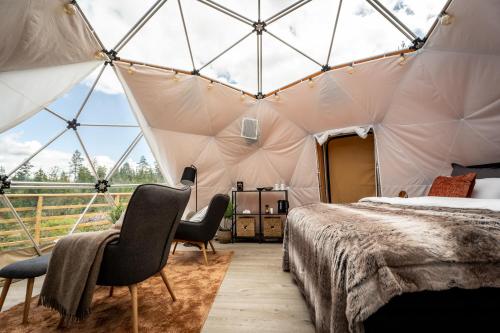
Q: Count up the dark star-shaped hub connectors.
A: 9